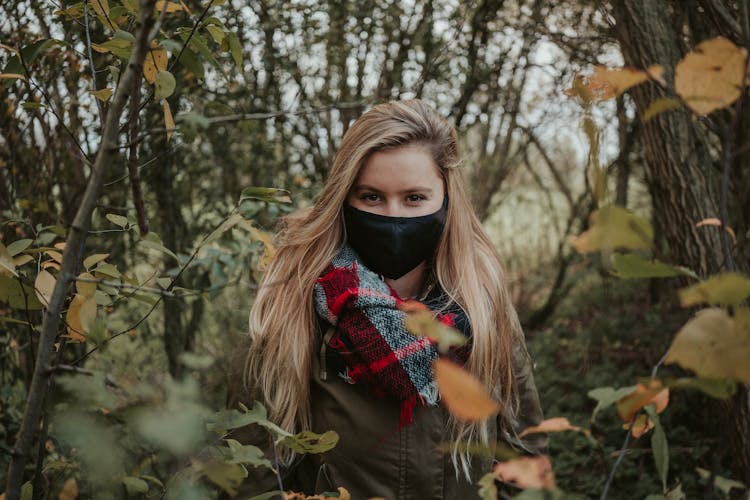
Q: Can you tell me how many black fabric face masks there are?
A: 1